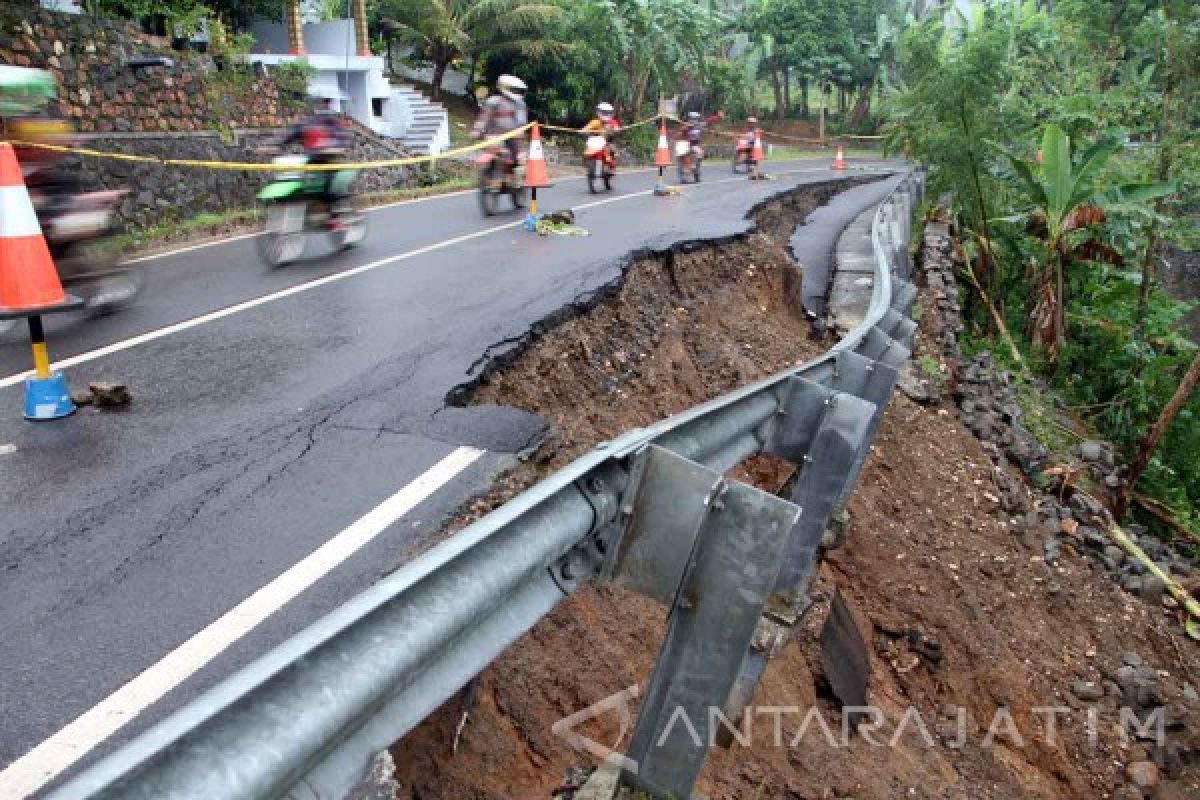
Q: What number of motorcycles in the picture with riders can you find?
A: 6